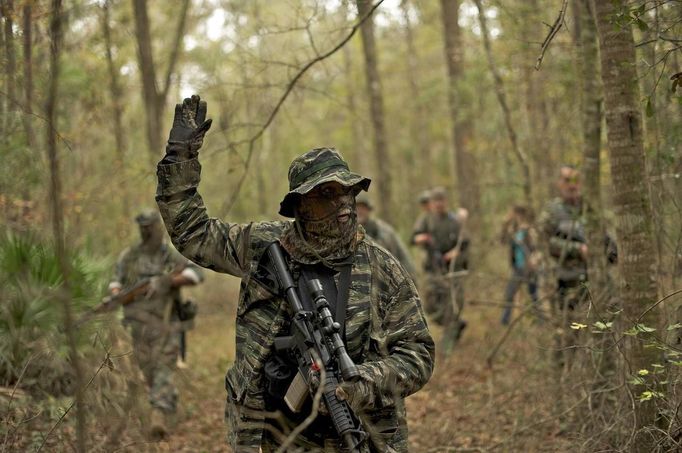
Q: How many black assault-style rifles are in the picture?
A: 1